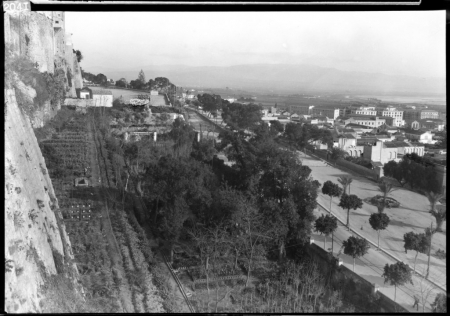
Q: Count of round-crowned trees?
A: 7